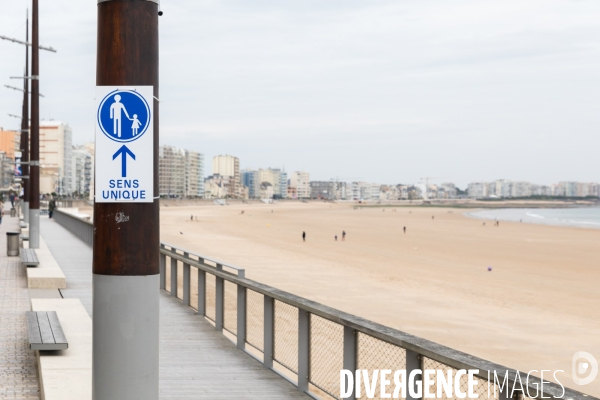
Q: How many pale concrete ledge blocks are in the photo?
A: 2